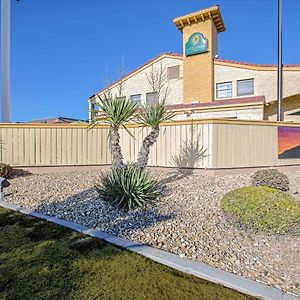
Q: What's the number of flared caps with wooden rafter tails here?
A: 1